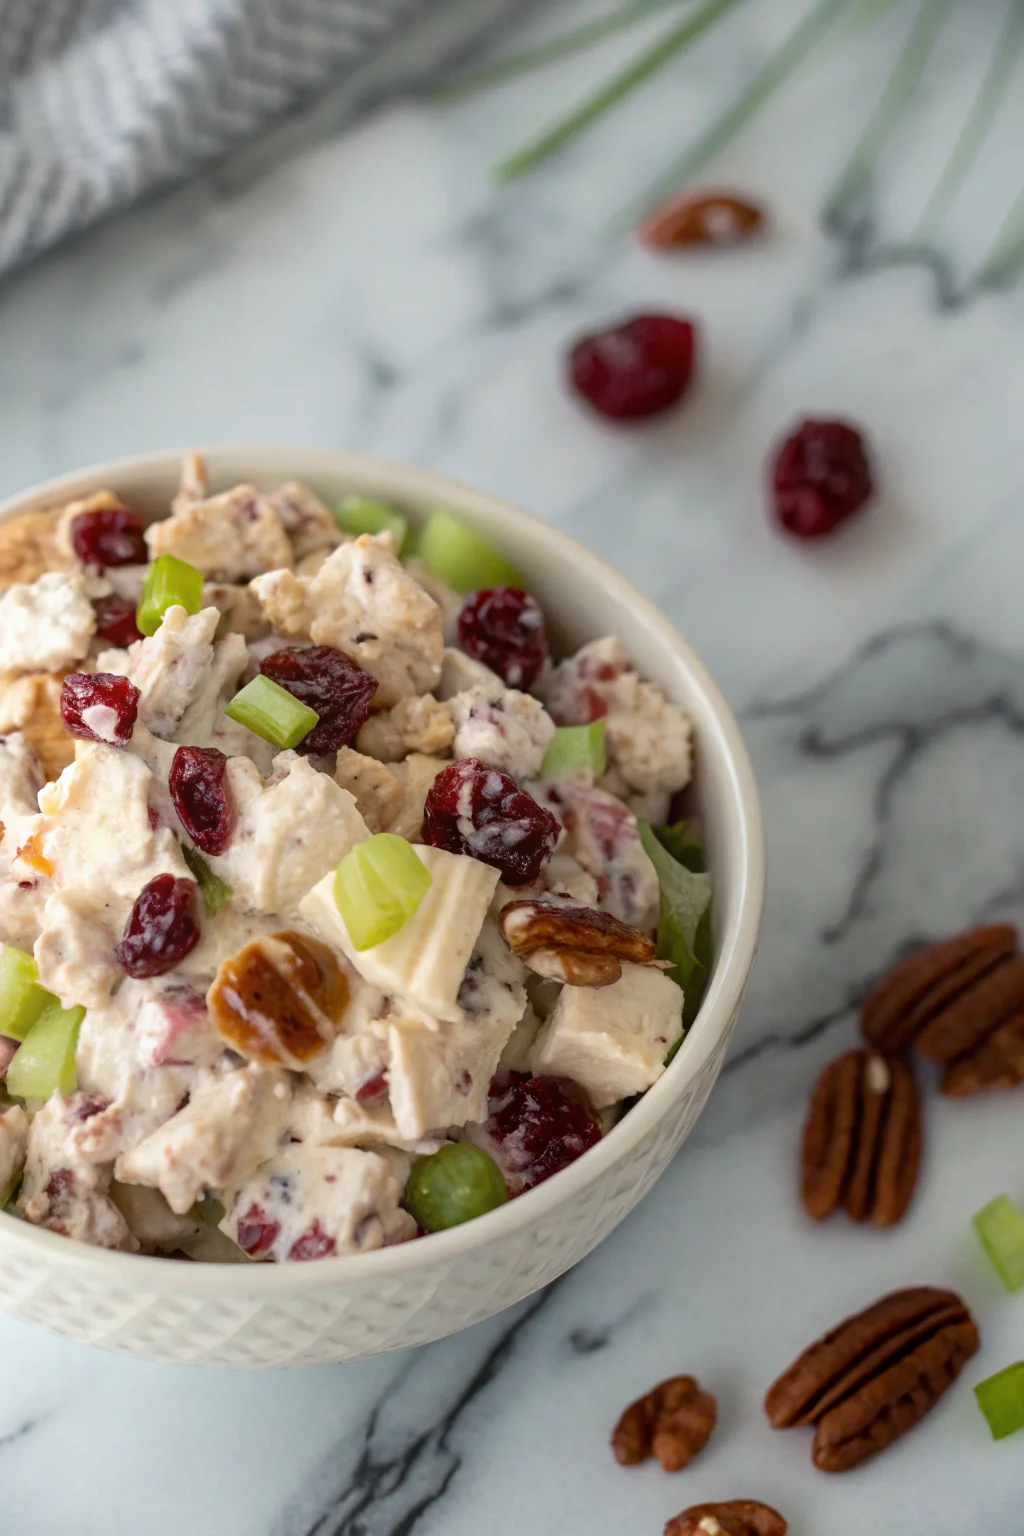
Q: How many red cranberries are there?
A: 11